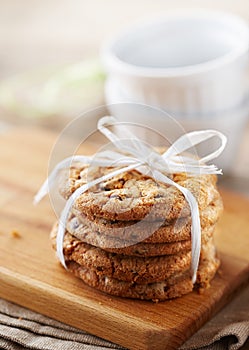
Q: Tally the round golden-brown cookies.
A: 5